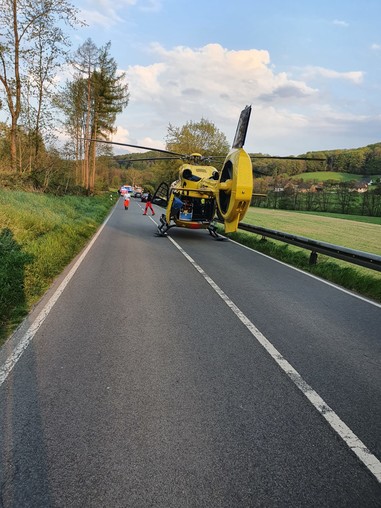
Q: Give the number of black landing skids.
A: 2